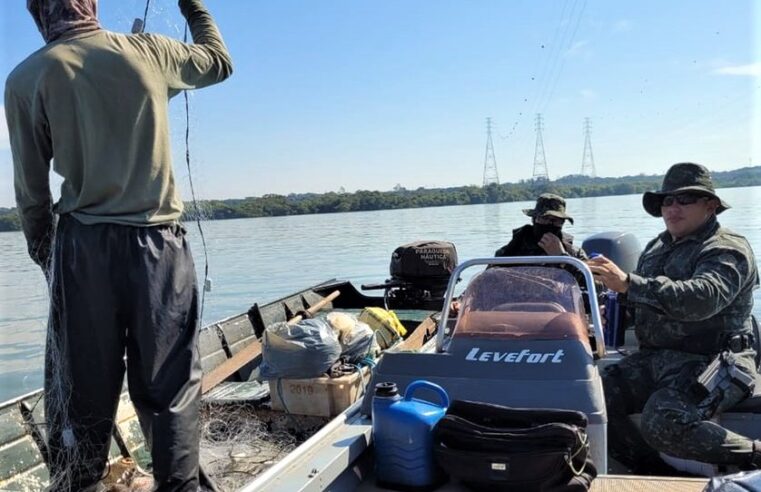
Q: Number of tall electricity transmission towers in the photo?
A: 3